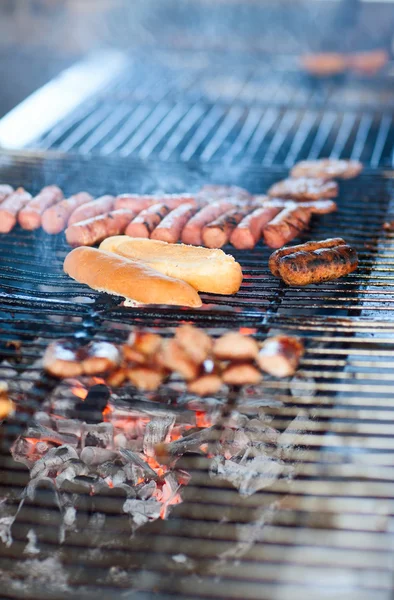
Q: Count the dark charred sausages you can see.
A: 2